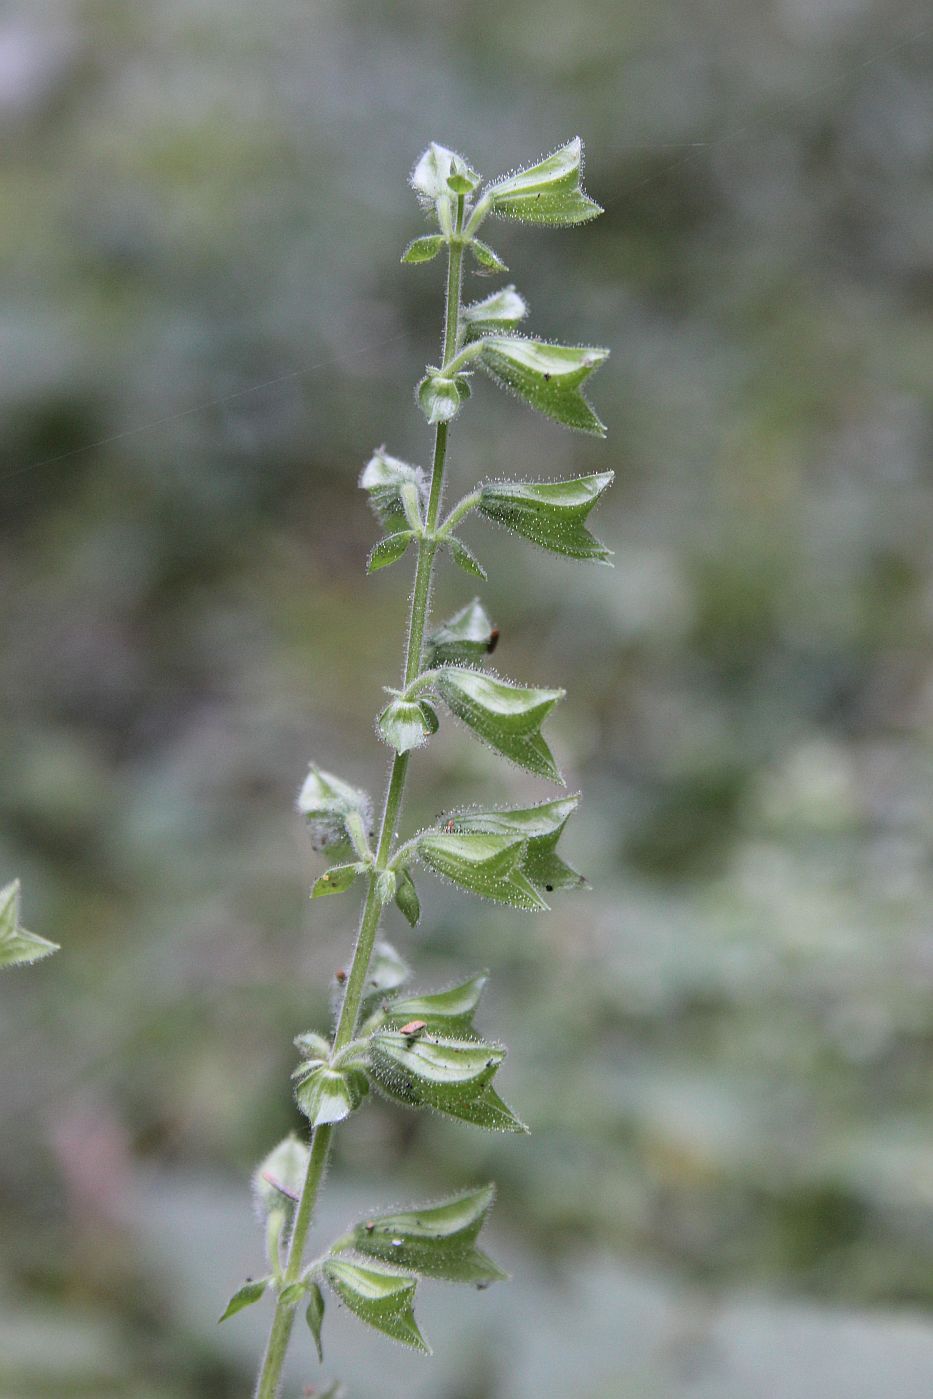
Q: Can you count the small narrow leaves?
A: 8